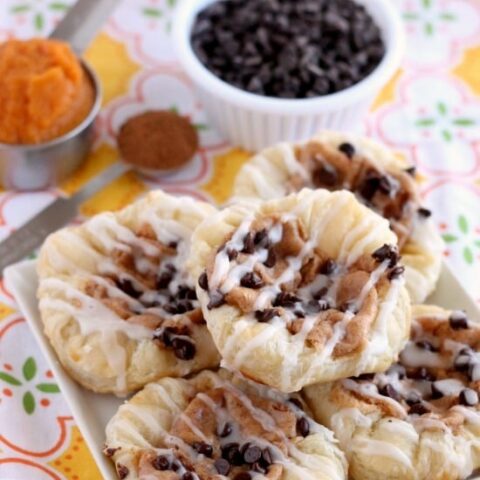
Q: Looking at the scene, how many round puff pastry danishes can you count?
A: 5